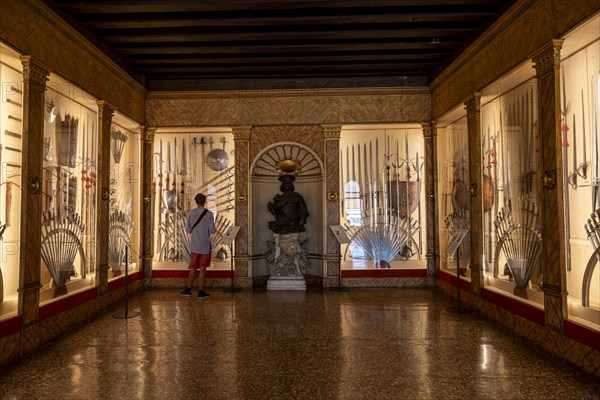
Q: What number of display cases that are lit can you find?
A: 8